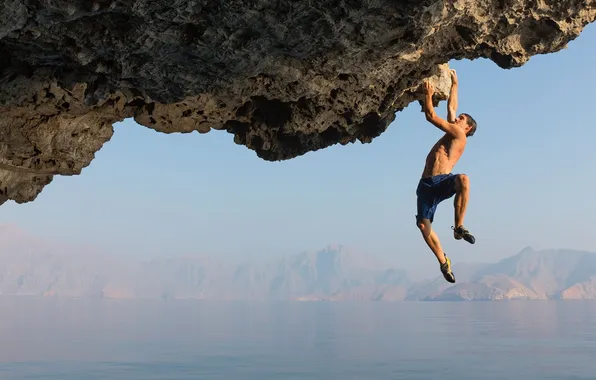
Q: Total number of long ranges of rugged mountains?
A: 1